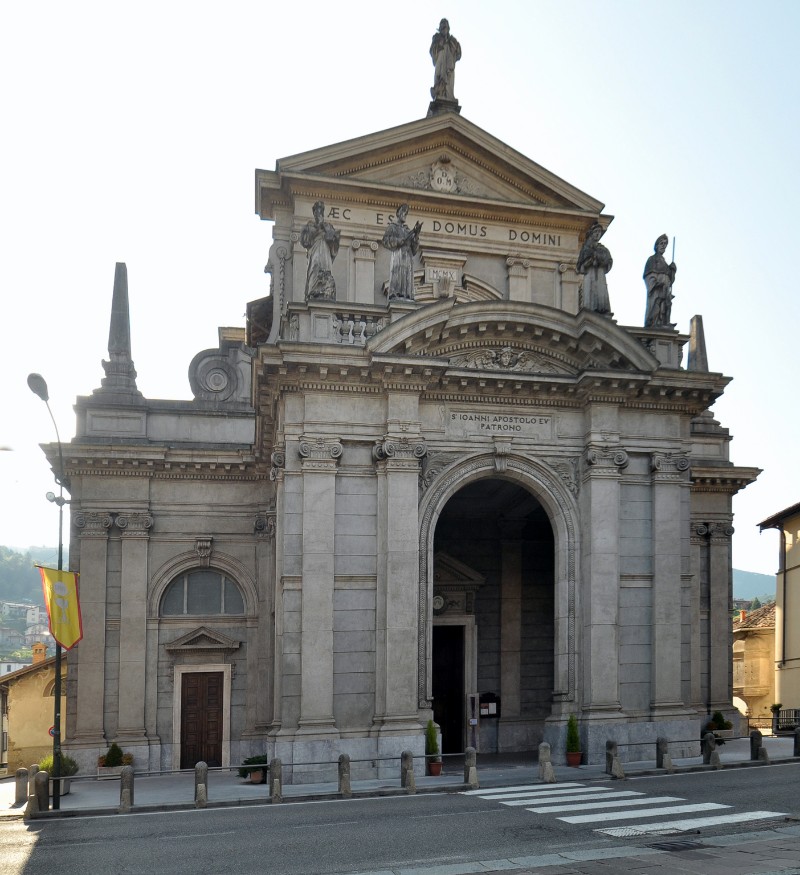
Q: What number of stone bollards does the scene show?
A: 15